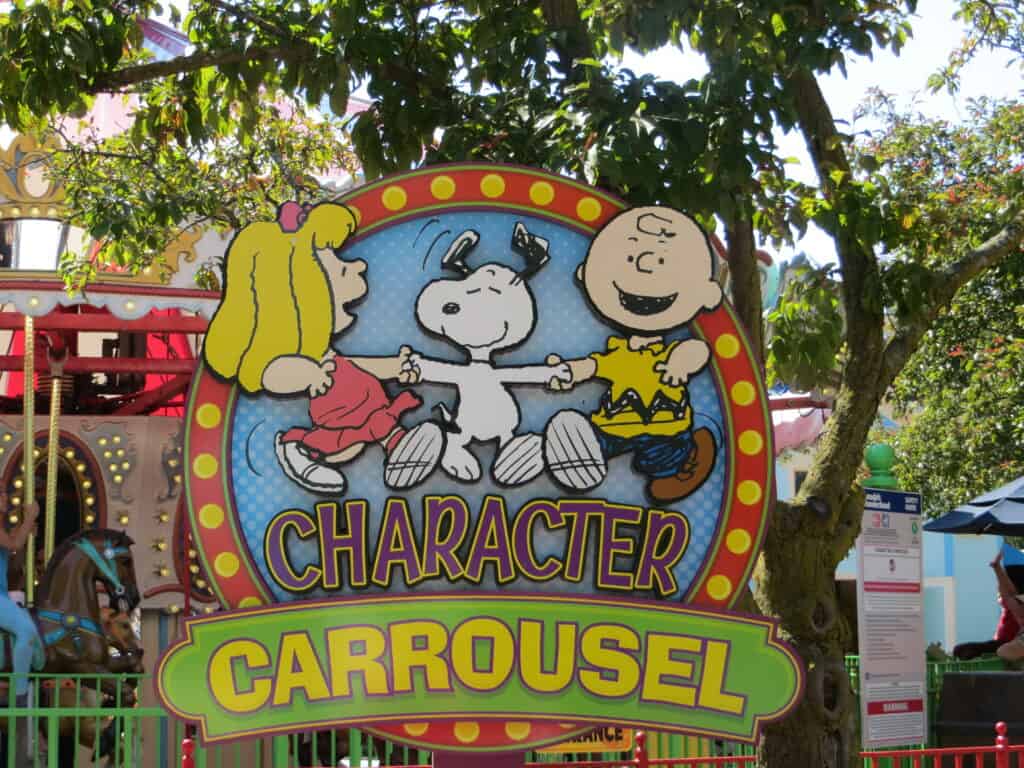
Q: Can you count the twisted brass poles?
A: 2